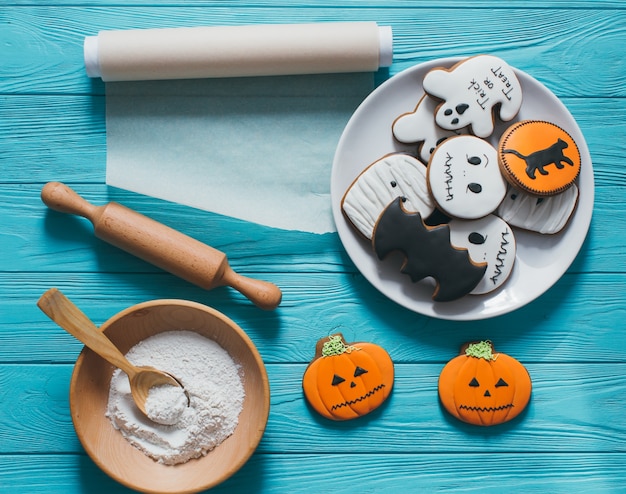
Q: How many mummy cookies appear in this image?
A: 2